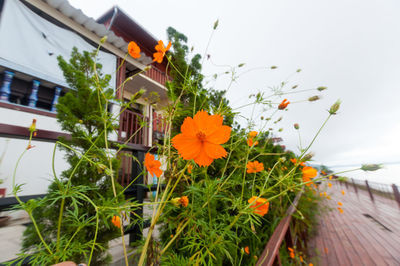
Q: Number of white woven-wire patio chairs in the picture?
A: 0